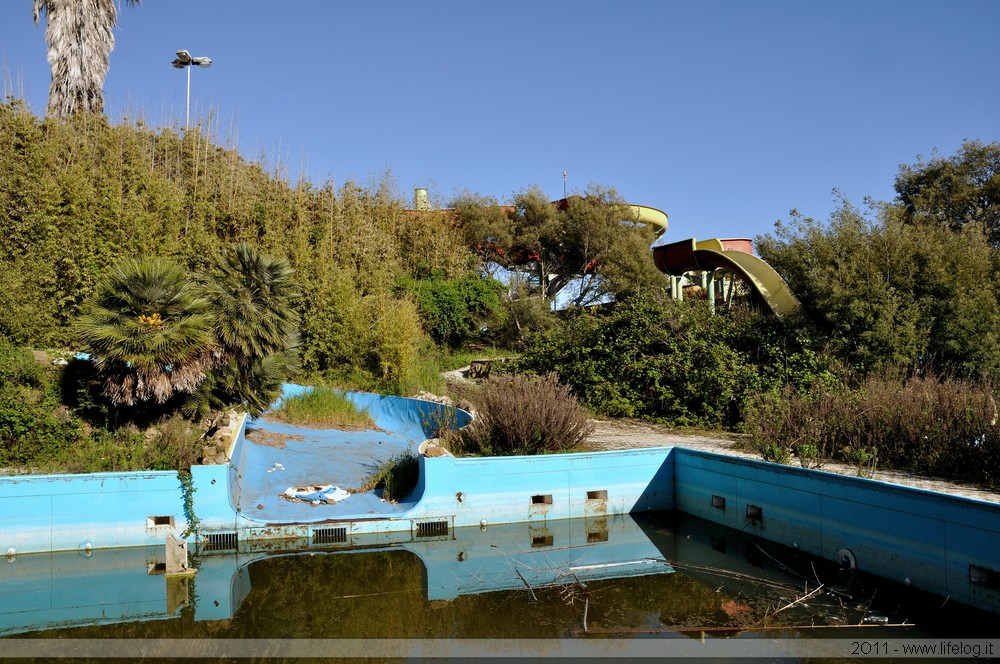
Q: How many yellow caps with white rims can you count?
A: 0